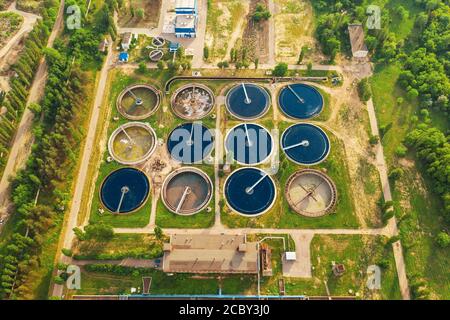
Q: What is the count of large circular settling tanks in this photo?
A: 12